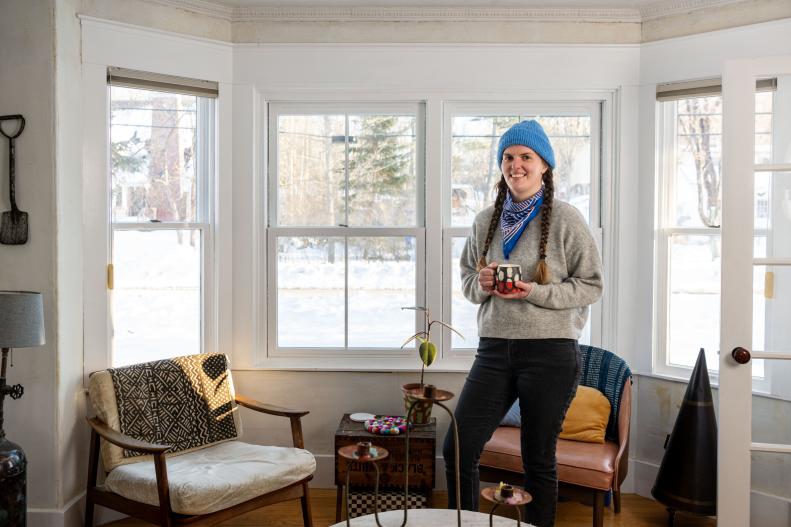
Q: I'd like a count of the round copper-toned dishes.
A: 3